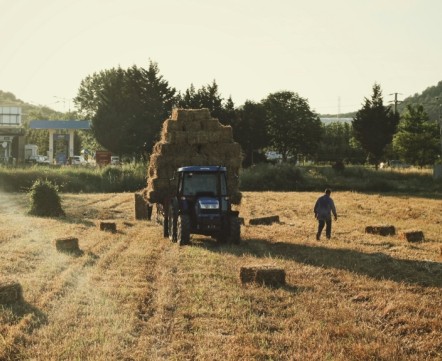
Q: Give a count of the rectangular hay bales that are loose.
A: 7